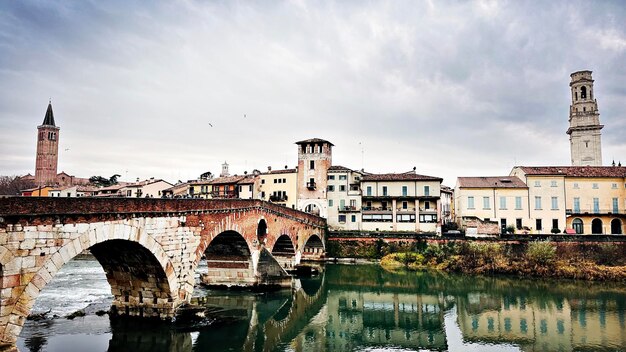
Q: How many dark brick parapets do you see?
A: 1